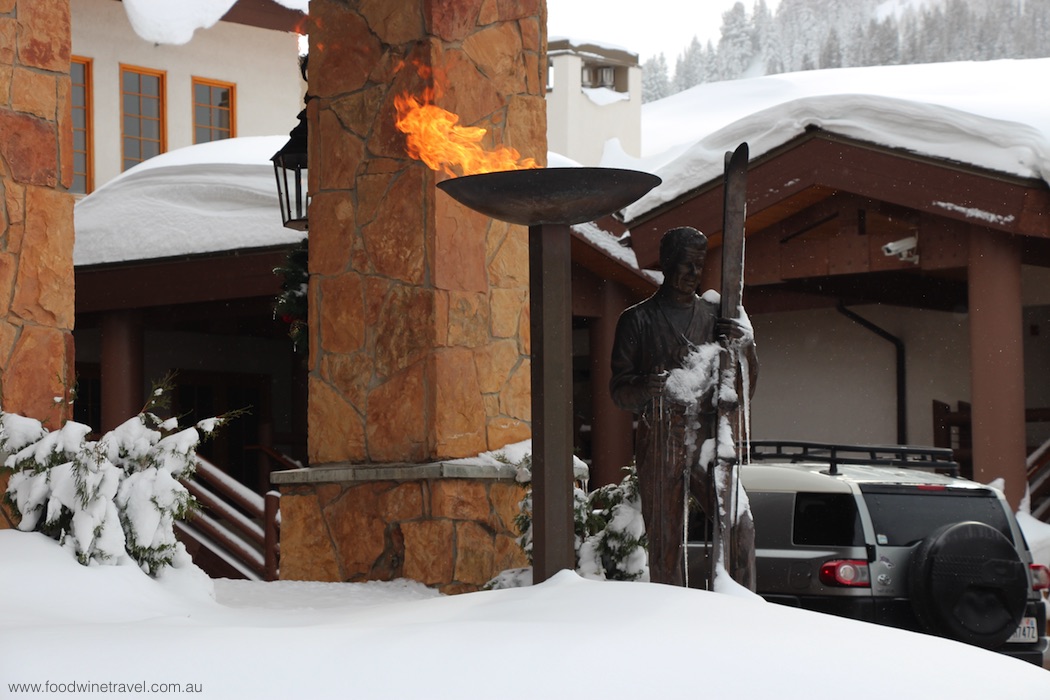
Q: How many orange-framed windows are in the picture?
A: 3